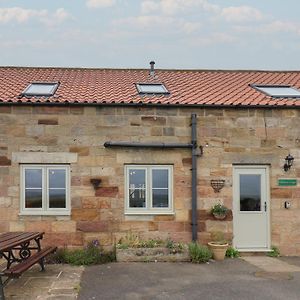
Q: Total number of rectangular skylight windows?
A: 3